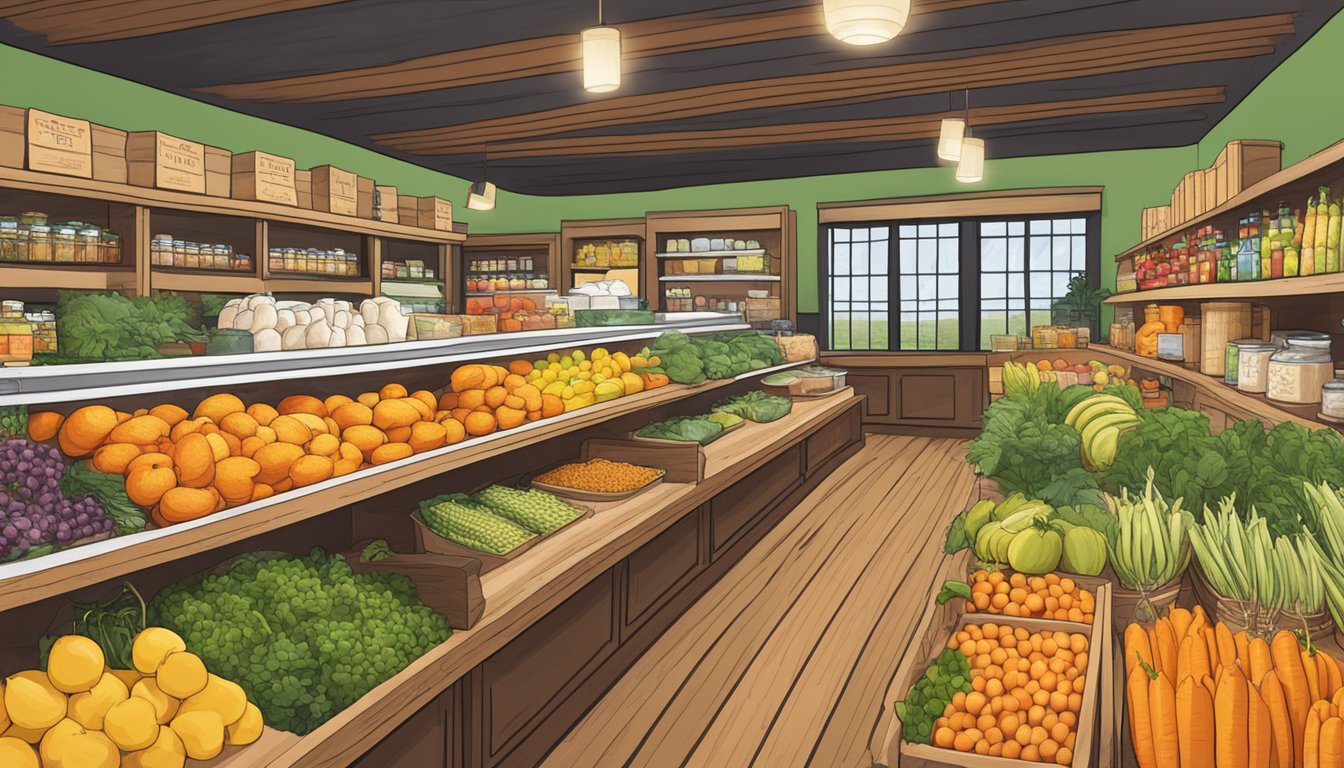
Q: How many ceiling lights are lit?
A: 5